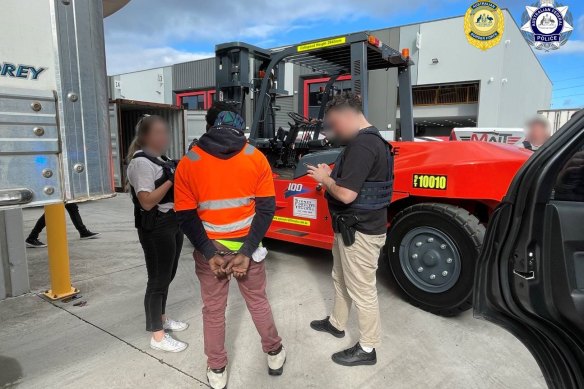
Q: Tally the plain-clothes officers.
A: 2